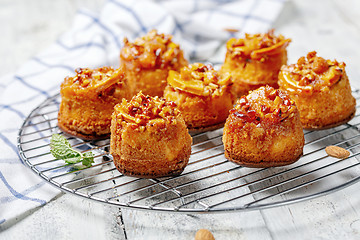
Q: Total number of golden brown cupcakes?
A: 7